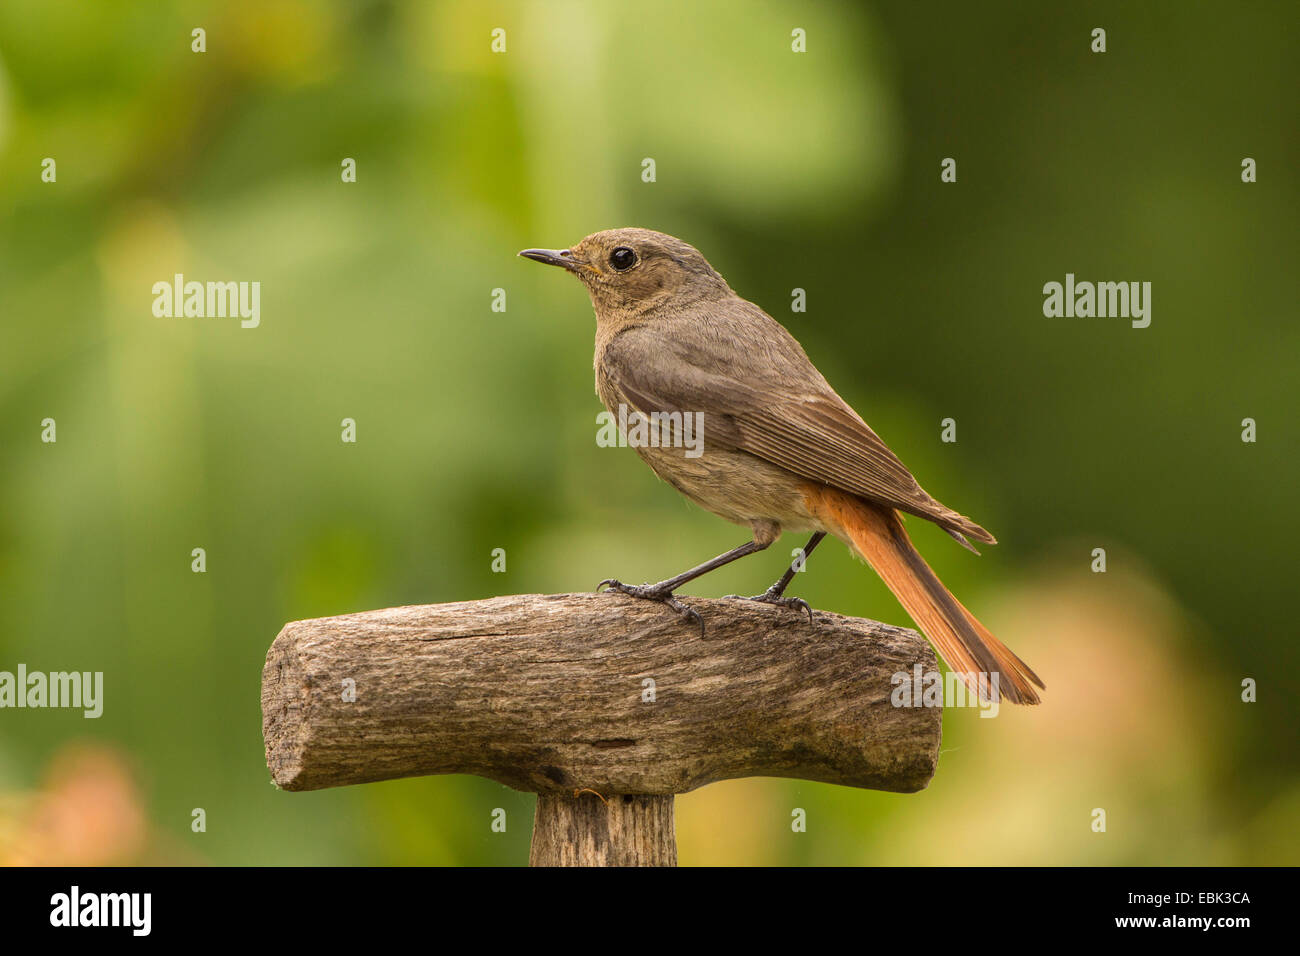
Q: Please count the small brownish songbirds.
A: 1